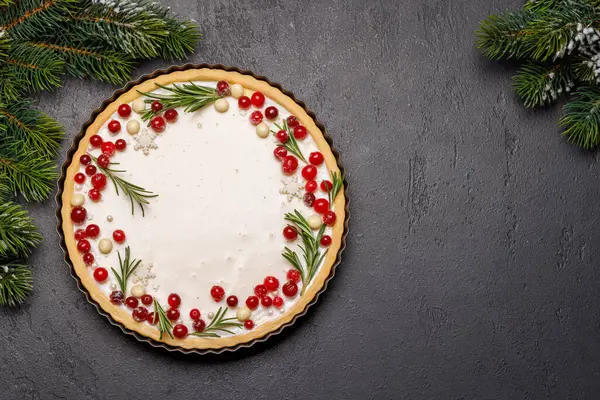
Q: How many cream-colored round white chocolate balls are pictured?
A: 10